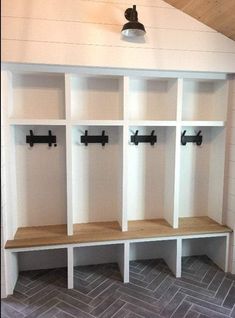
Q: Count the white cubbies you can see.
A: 12